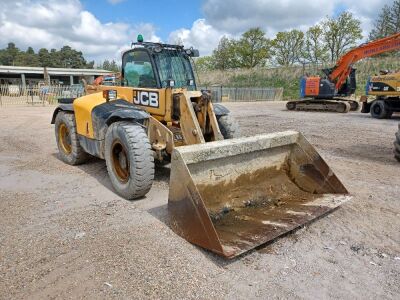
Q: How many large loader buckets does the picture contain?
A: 1